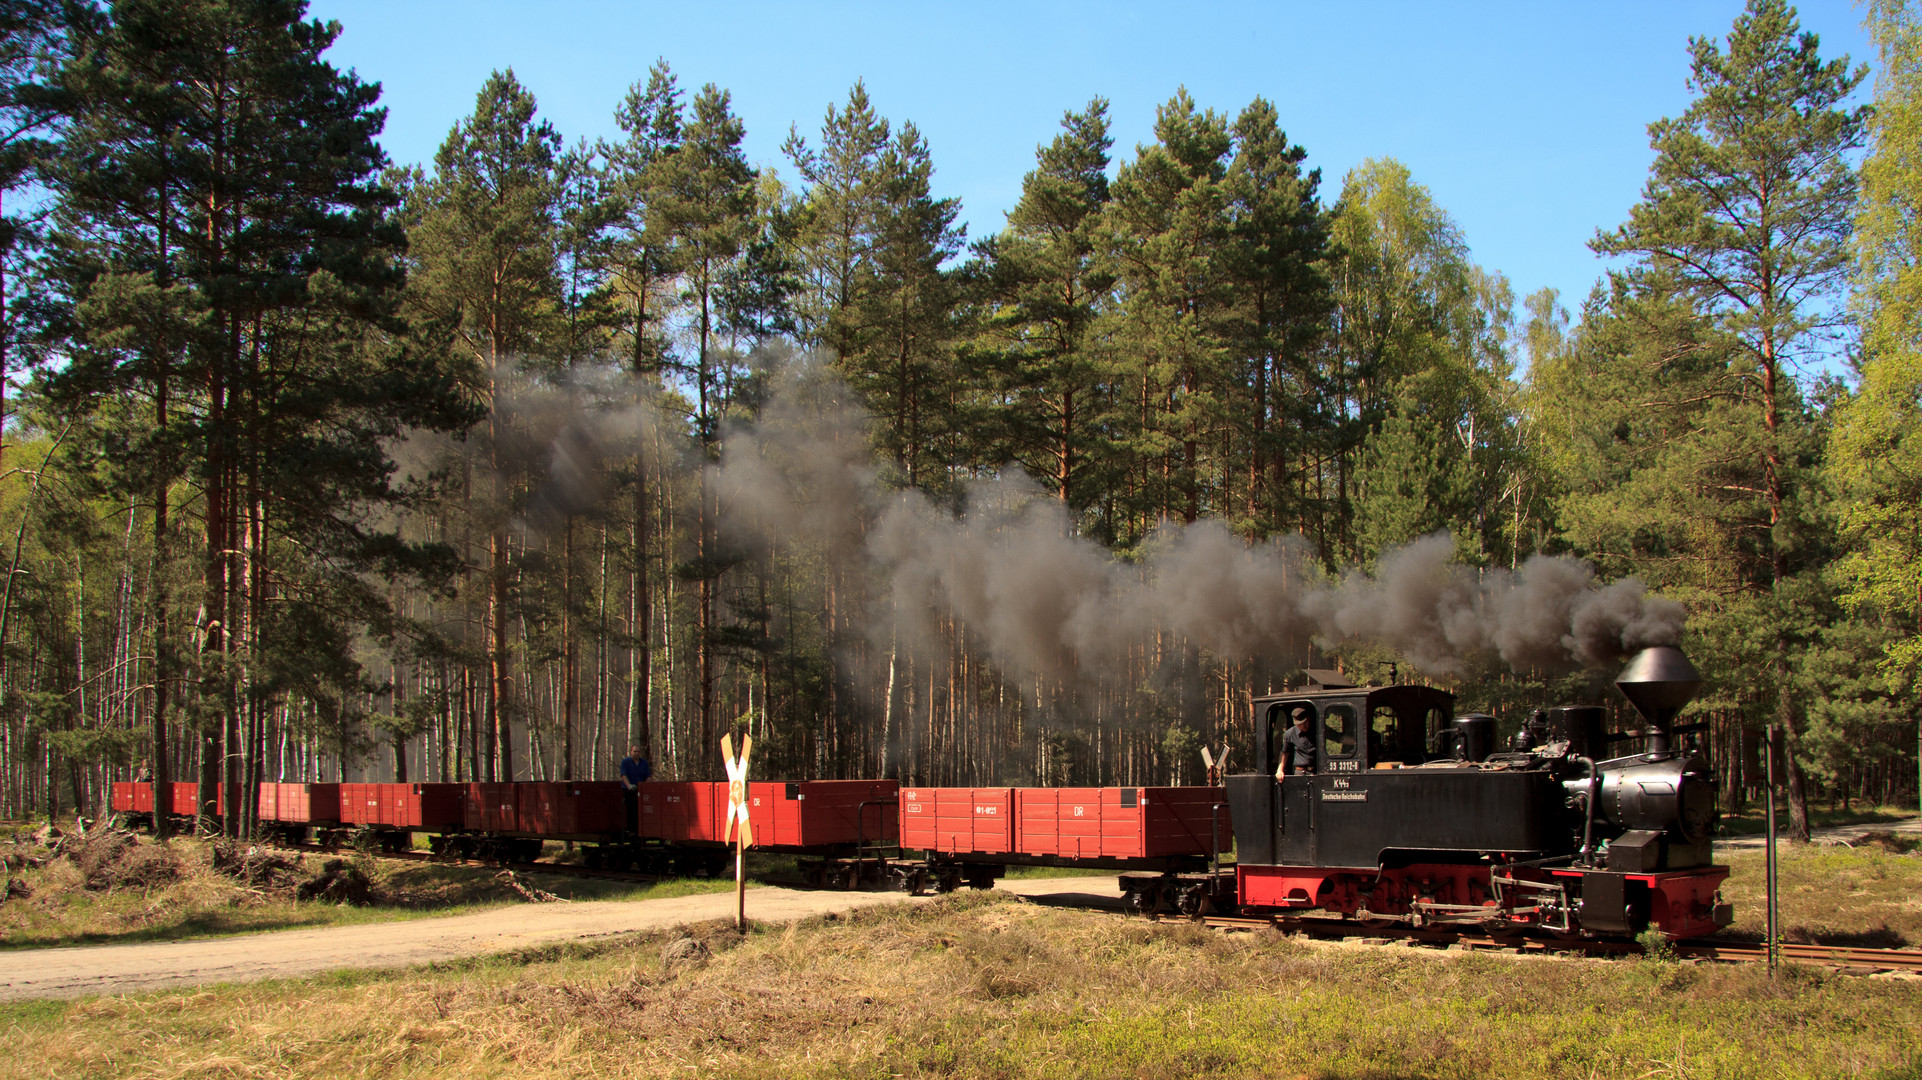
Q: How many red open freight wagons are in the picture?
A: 7